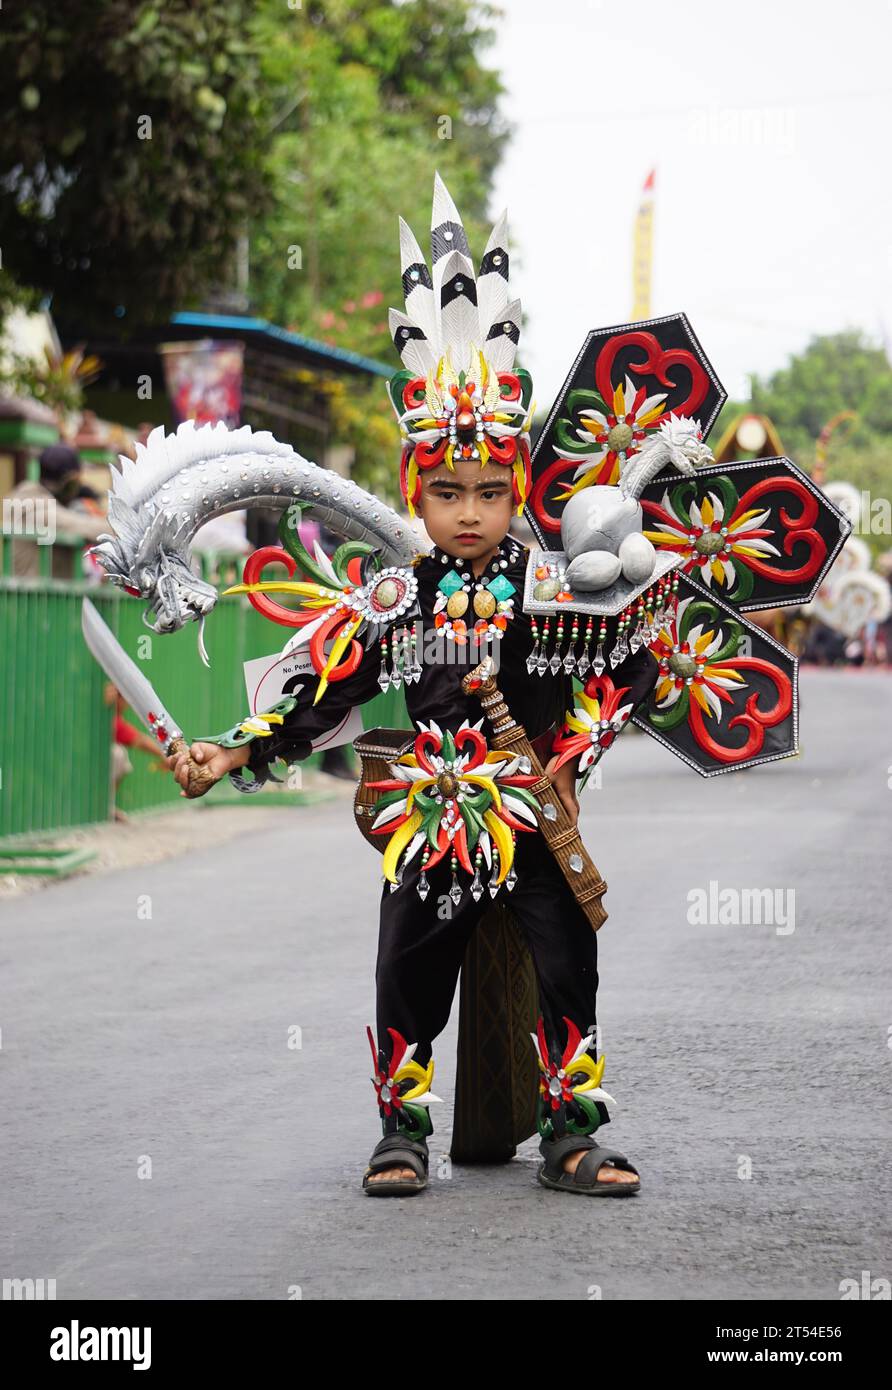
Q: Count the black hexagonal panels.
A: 3